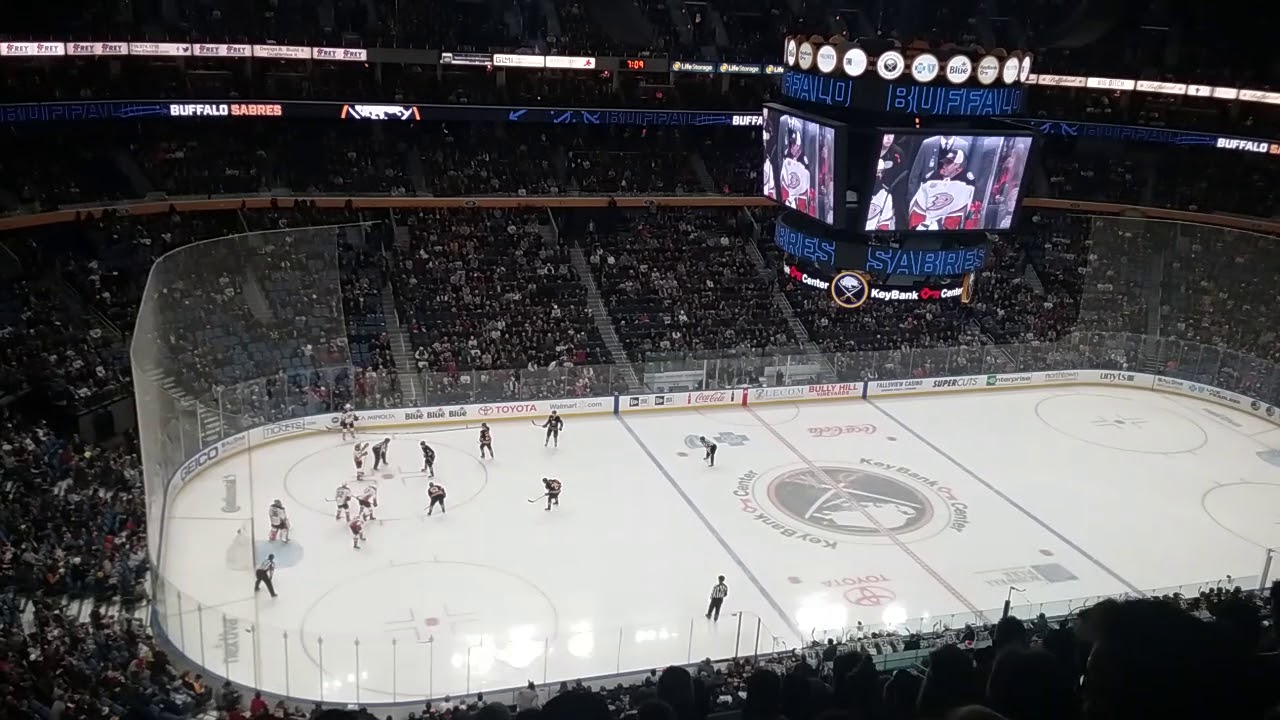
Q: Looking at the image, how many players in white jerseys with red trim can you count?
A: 6